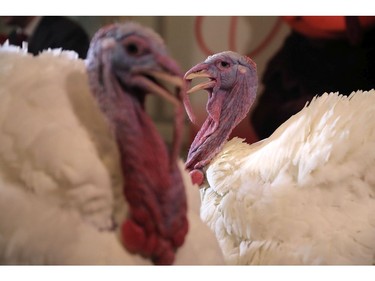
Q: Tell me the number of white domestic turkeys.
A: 2